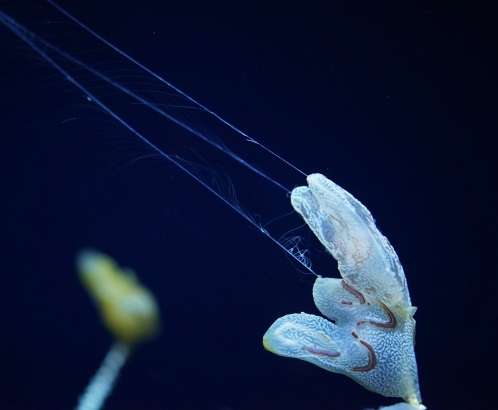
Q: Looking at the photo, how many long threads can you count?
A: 3